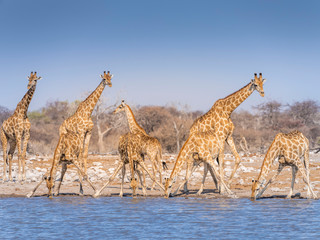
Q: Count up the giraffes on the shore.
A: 8